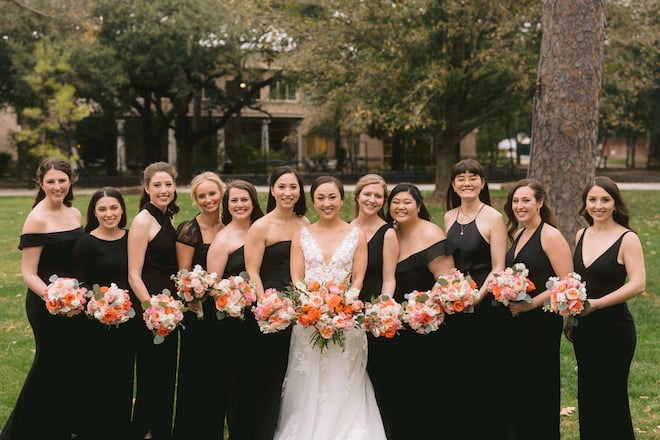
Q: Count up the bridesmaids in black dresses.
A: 11